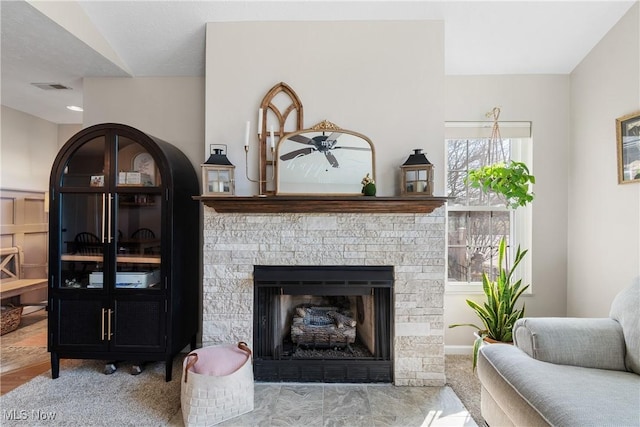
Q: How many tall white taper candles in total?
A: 3